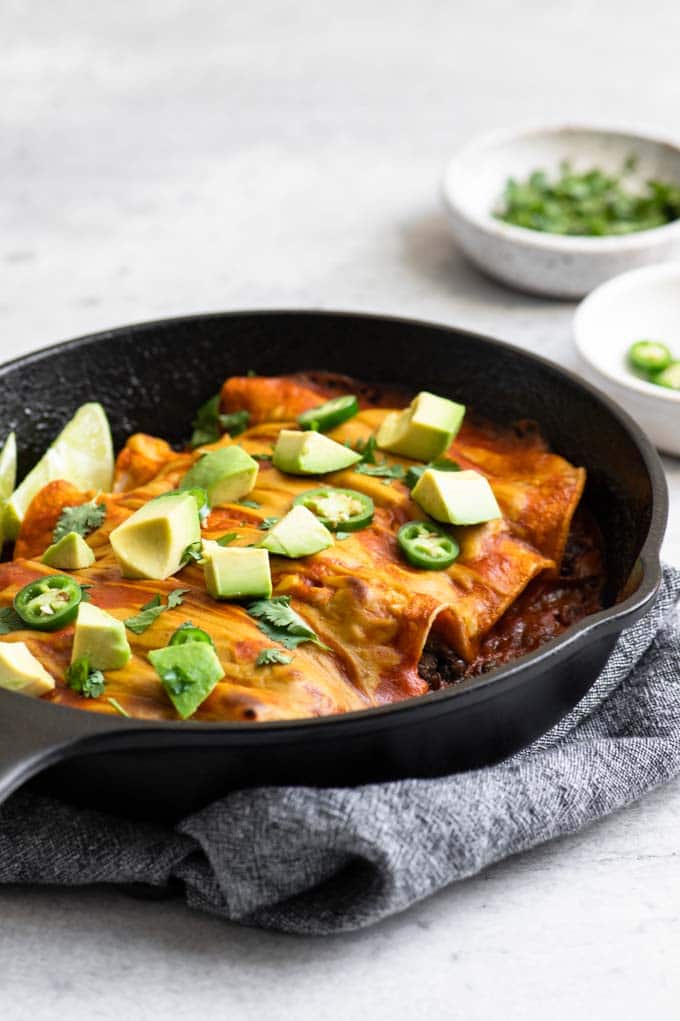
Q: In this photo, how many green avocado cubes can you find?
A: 11